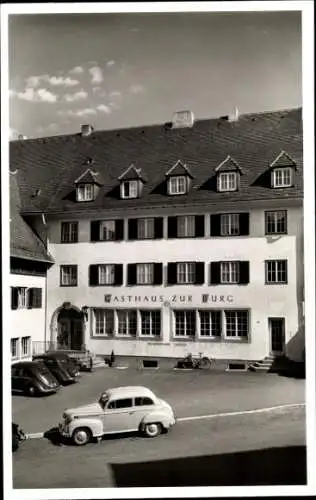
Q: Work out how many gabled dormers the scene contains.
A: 5